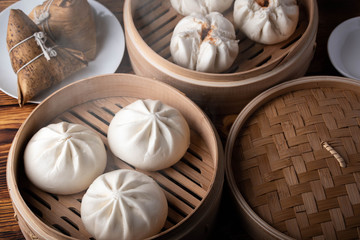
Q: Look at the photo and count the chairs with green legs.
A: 0